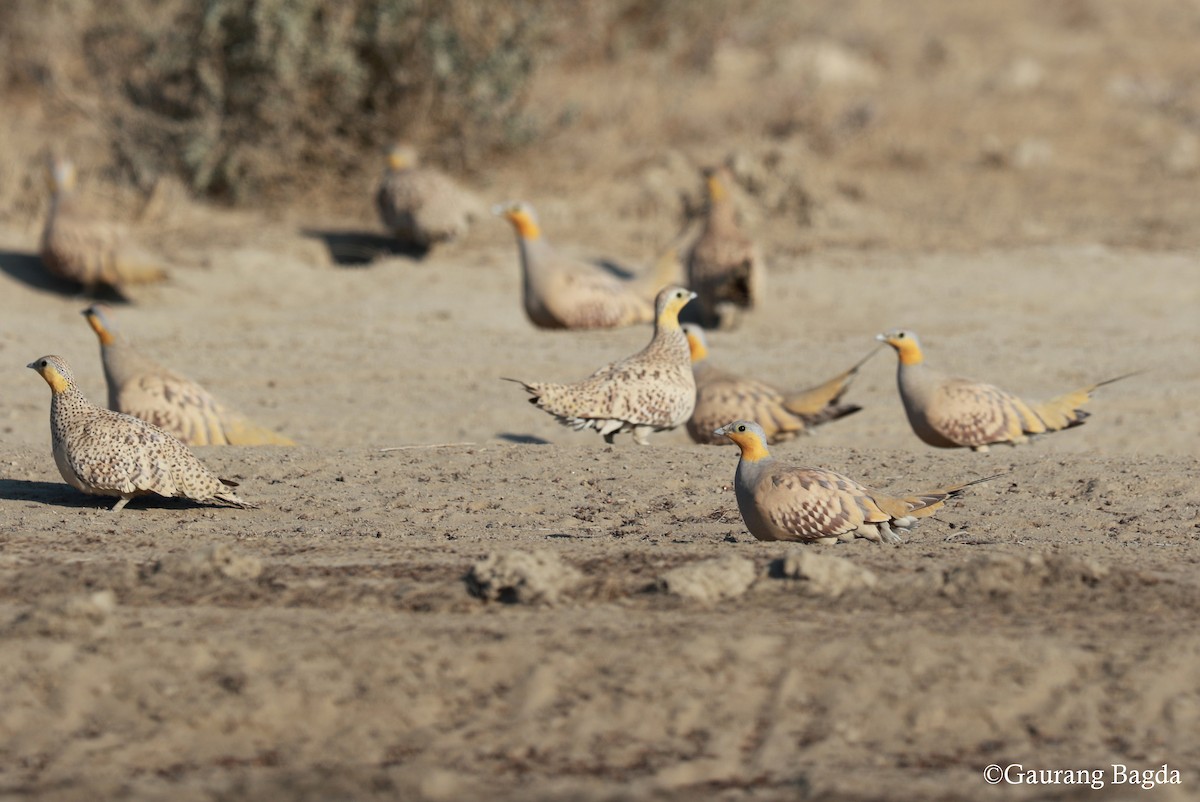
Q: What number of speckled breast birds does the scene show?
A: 2